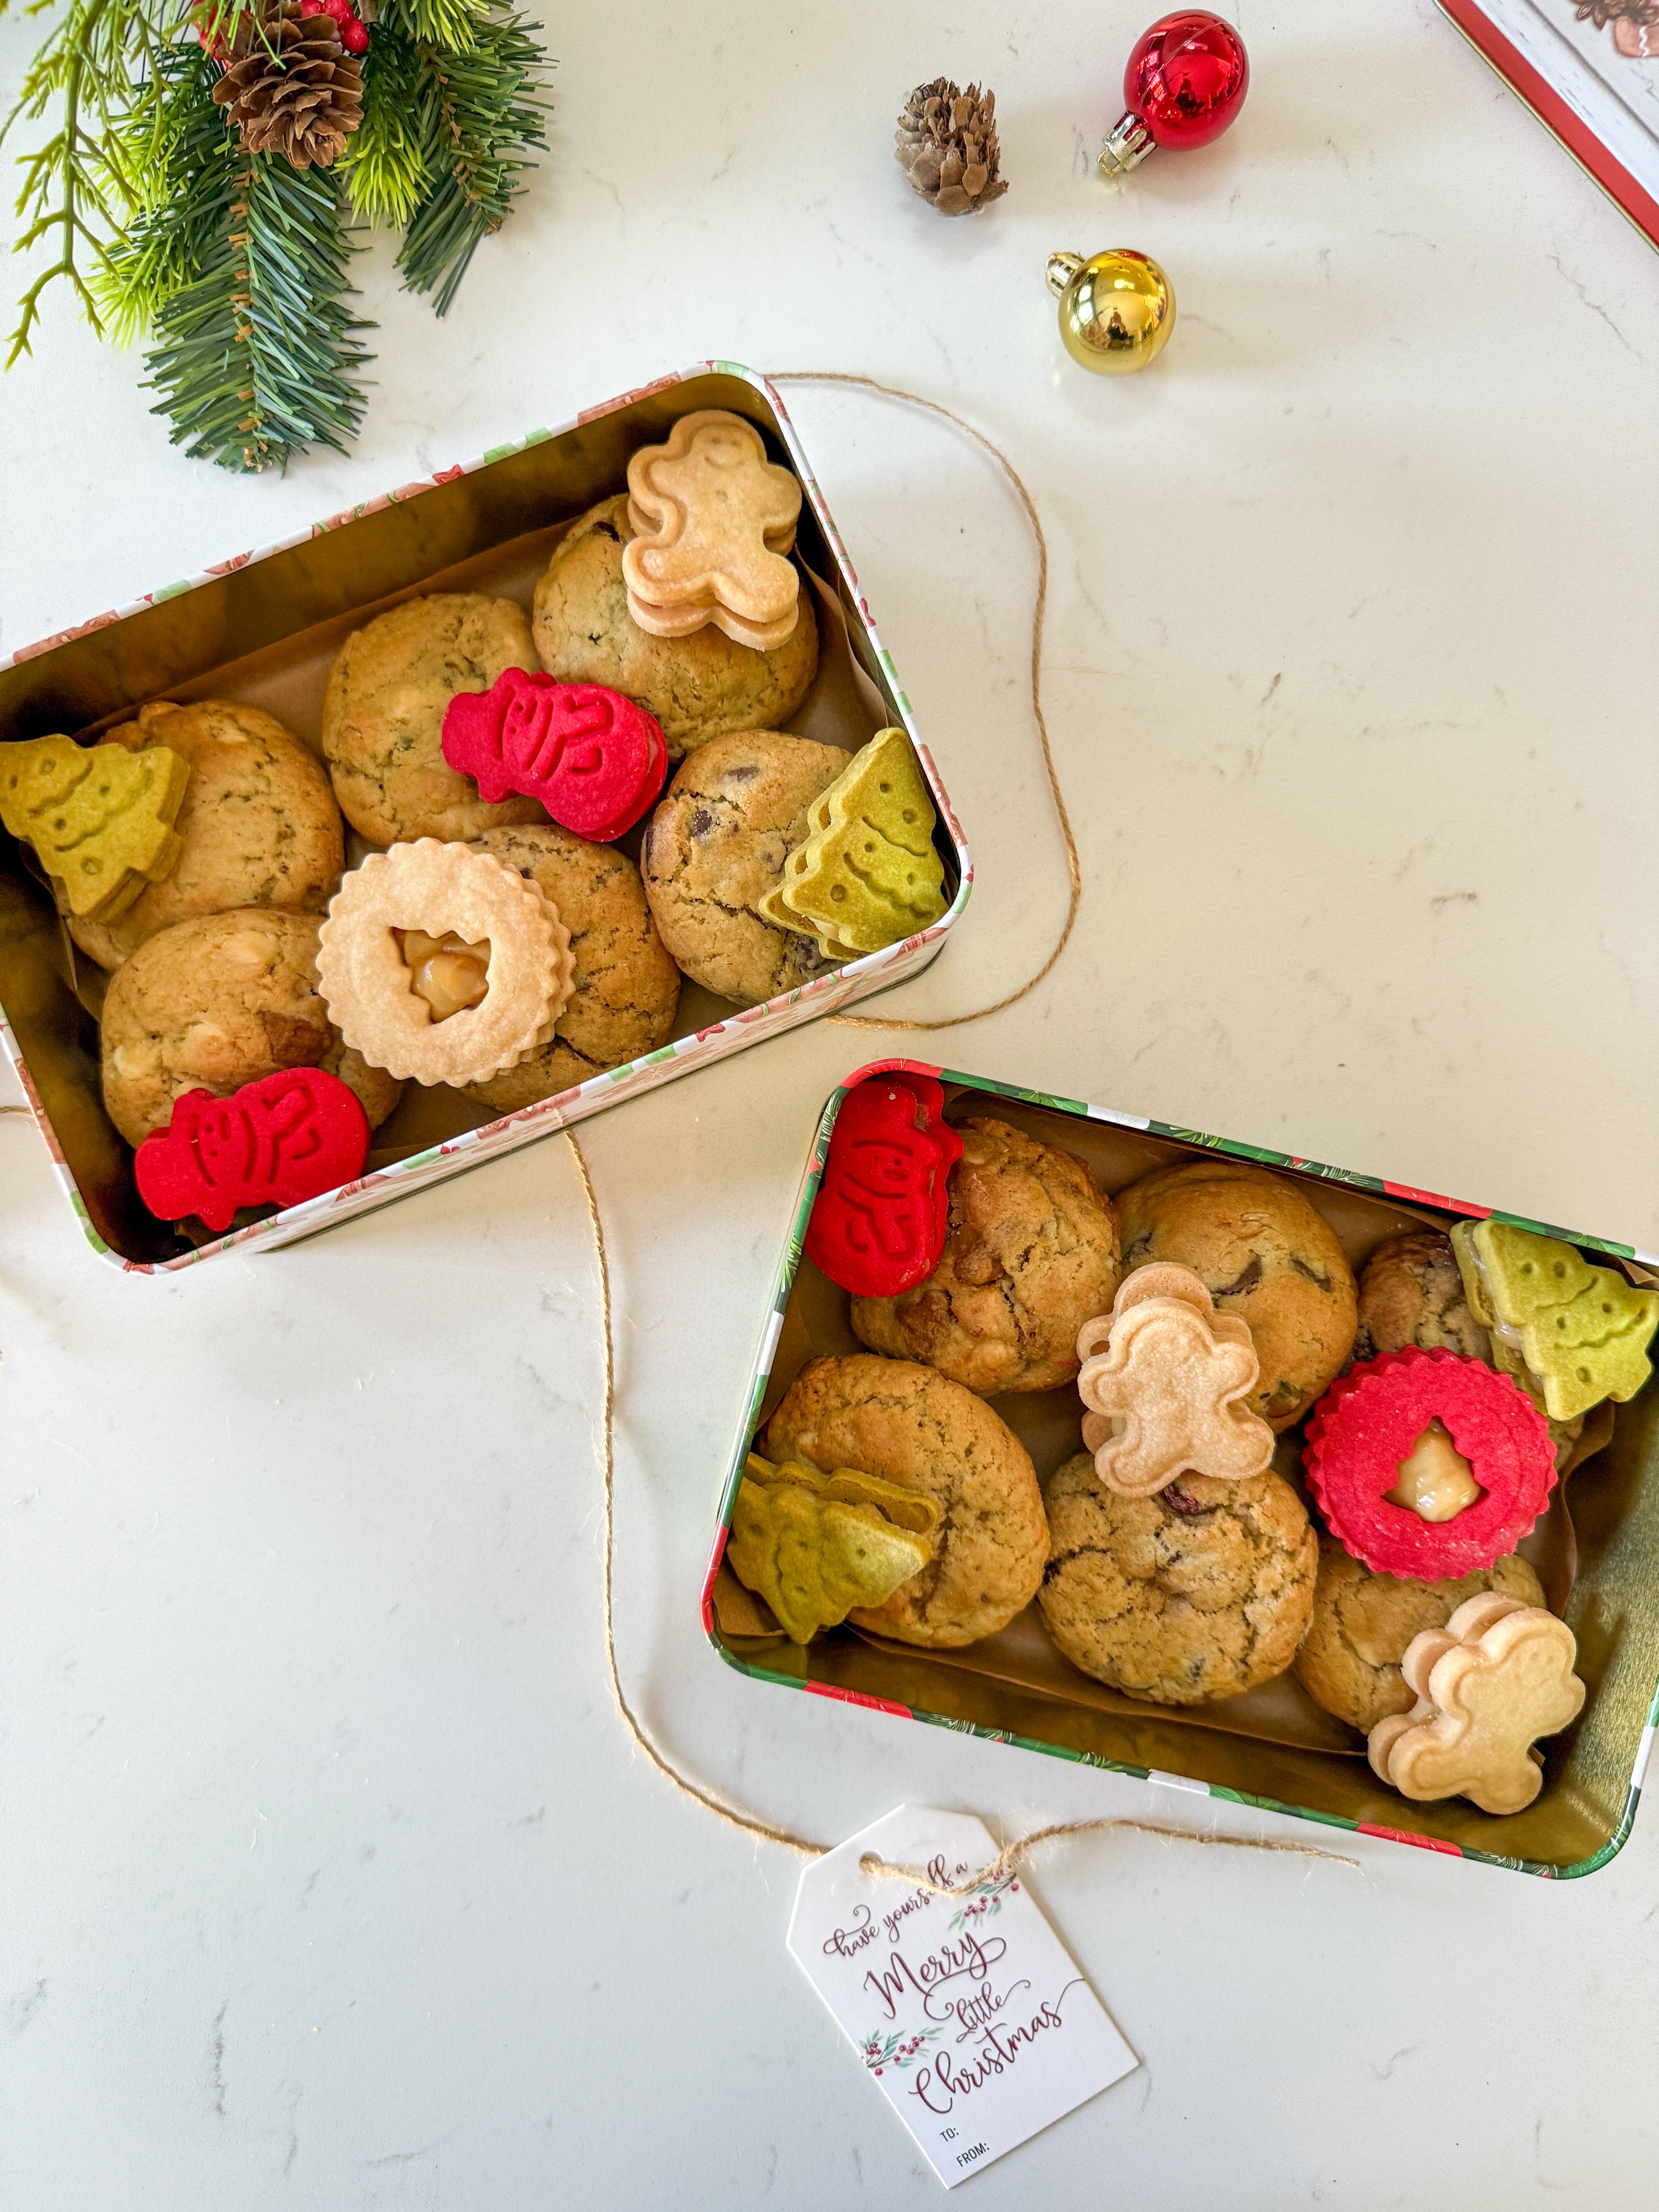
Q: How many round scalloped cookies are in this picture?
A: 2